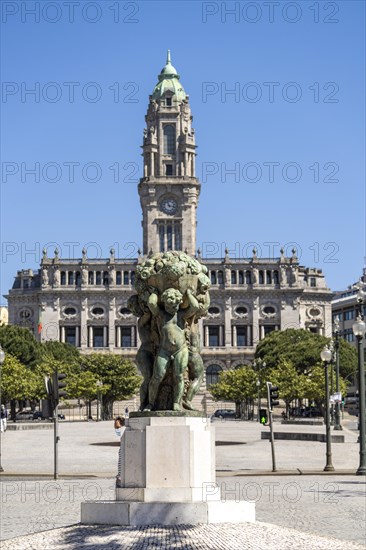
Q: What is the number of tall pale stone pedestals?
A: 1